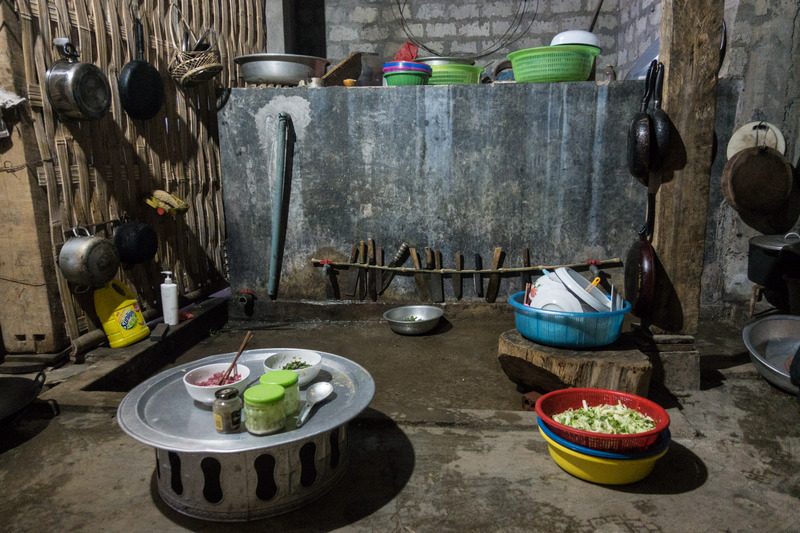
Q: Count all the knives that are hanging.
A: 12